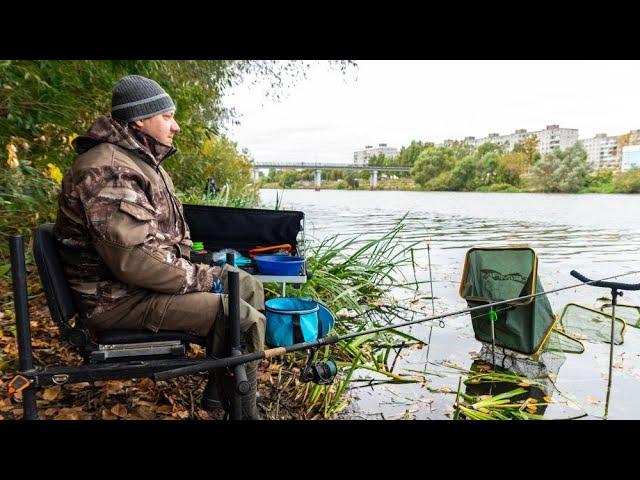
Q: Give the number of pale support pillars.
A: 3